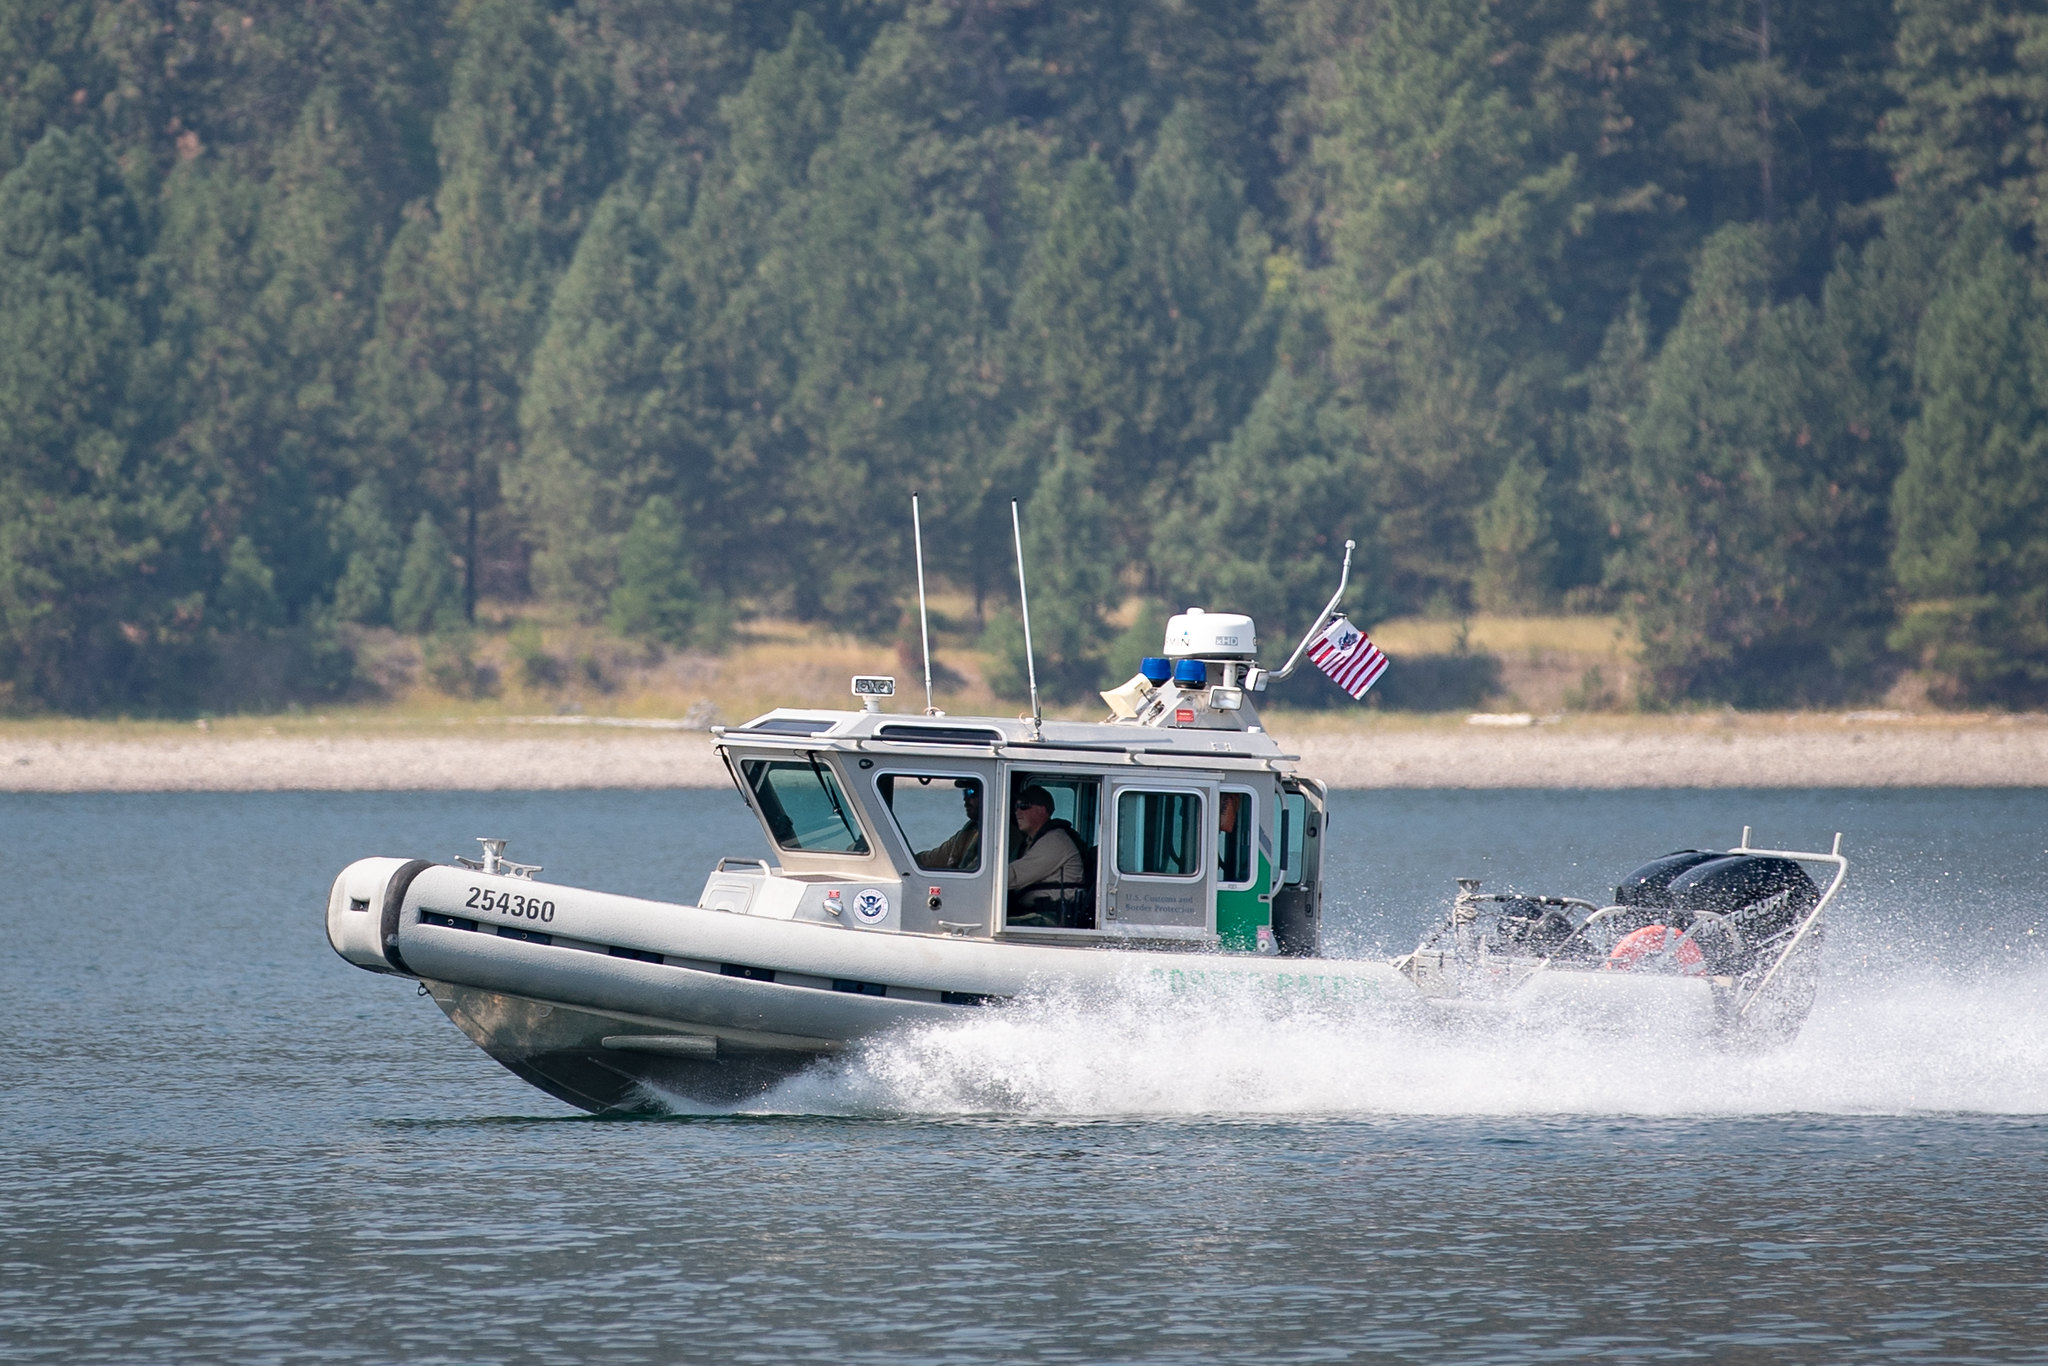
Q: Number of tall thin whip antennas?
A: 2